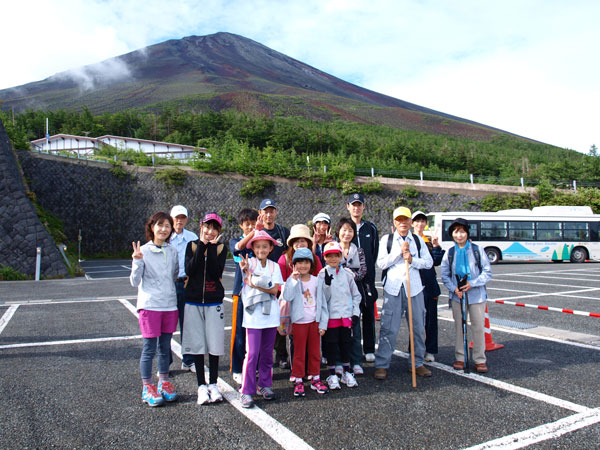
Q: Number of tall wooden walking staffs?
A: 1